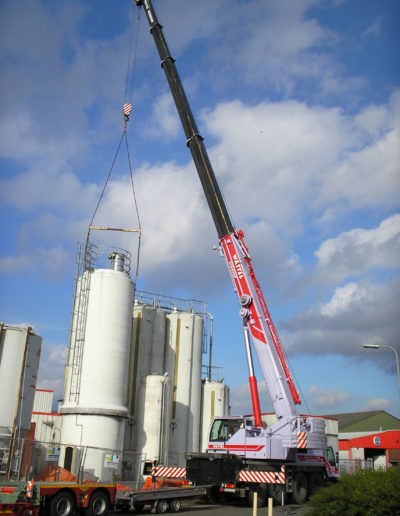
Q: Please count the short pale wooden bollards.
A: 2